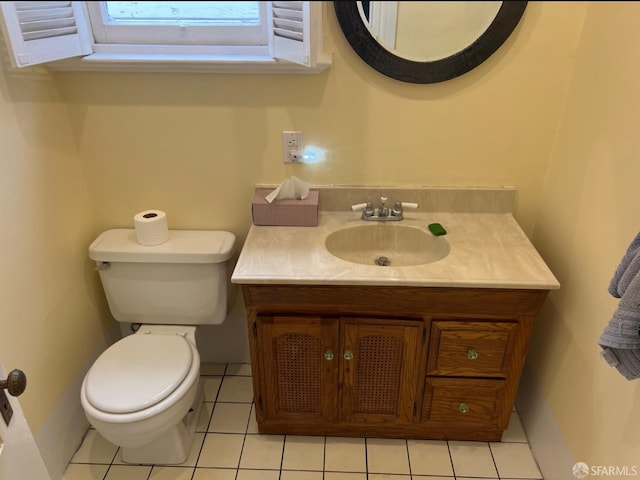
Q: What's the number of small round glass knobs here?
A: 4